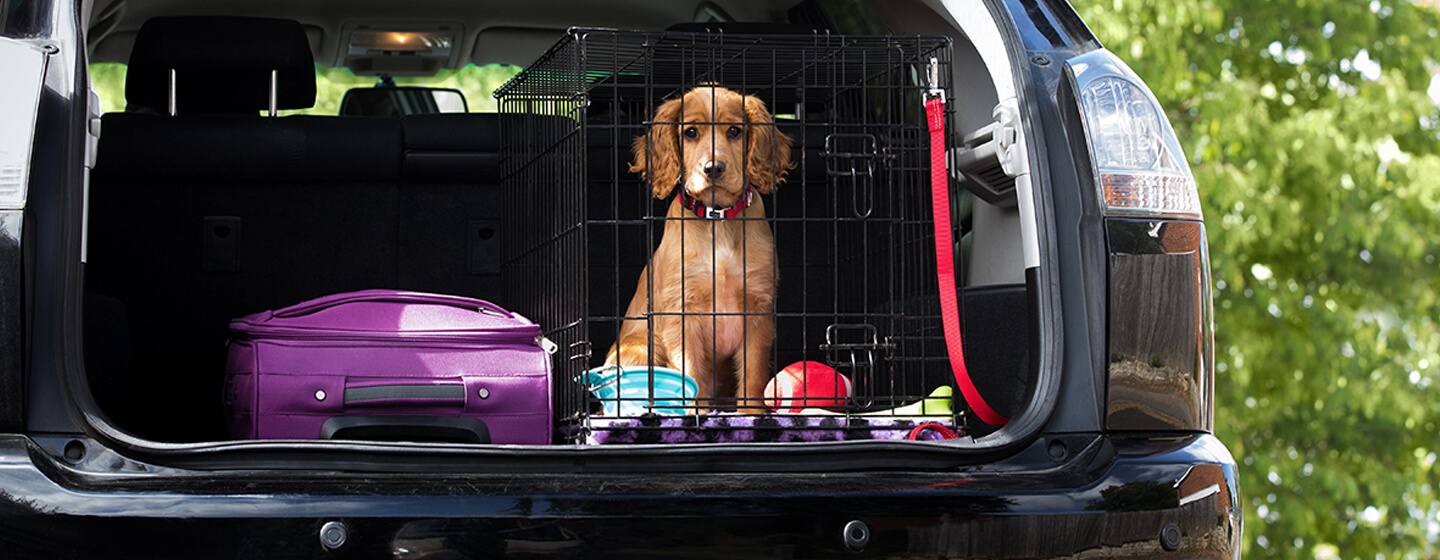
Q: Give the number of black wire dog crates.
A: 1